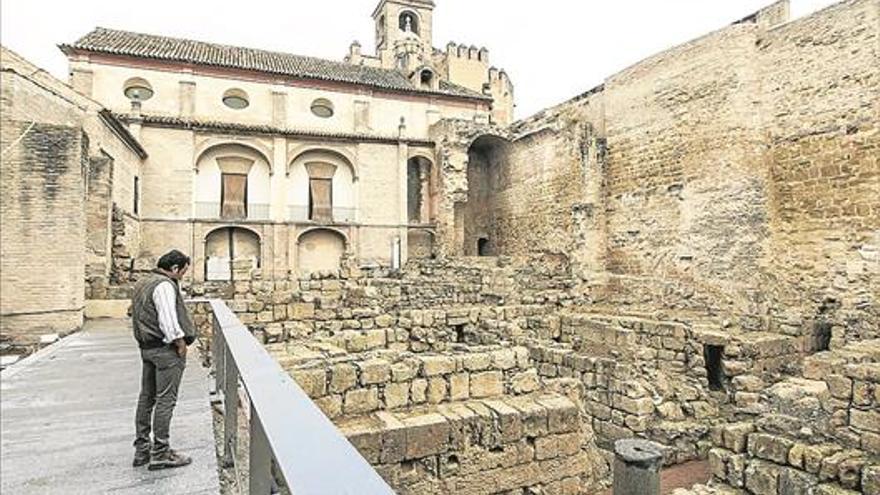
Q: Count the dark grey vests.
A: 1